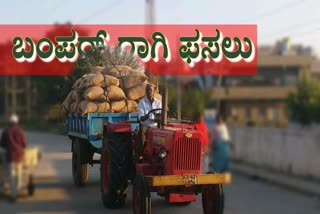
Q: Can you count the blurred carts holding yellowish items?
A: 1